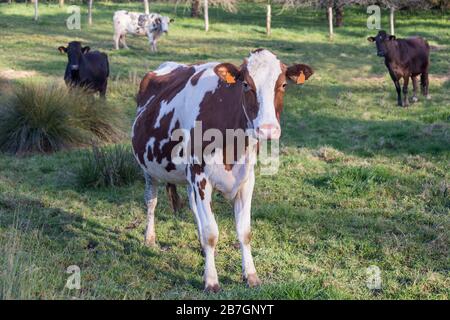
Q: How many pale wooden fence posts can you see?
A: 7